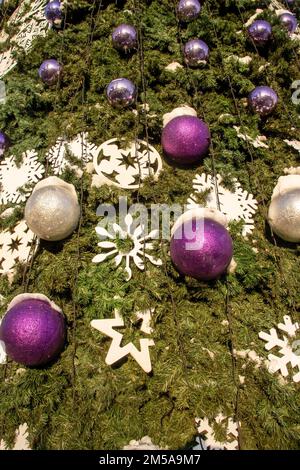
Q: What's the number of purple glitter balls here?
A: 3